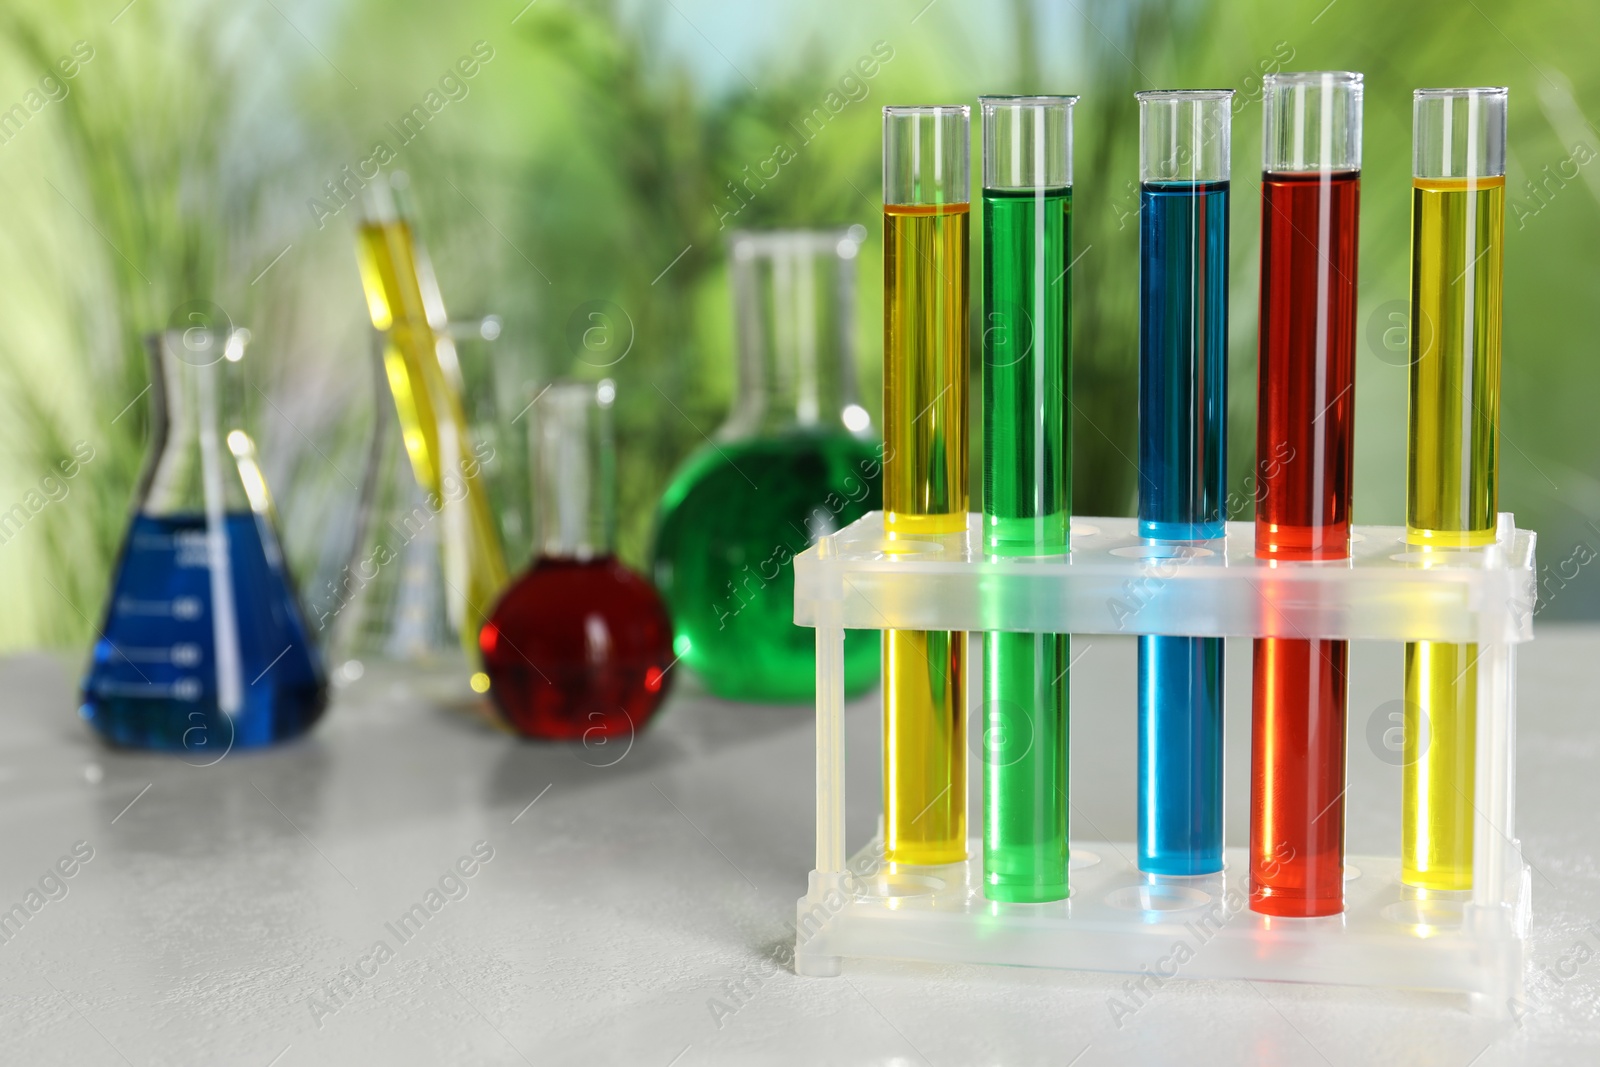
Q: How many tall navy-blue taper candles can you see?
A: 0